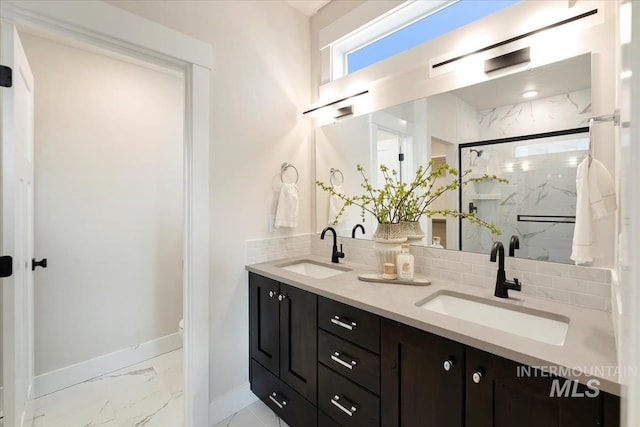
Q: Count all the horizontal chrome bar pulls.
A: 4